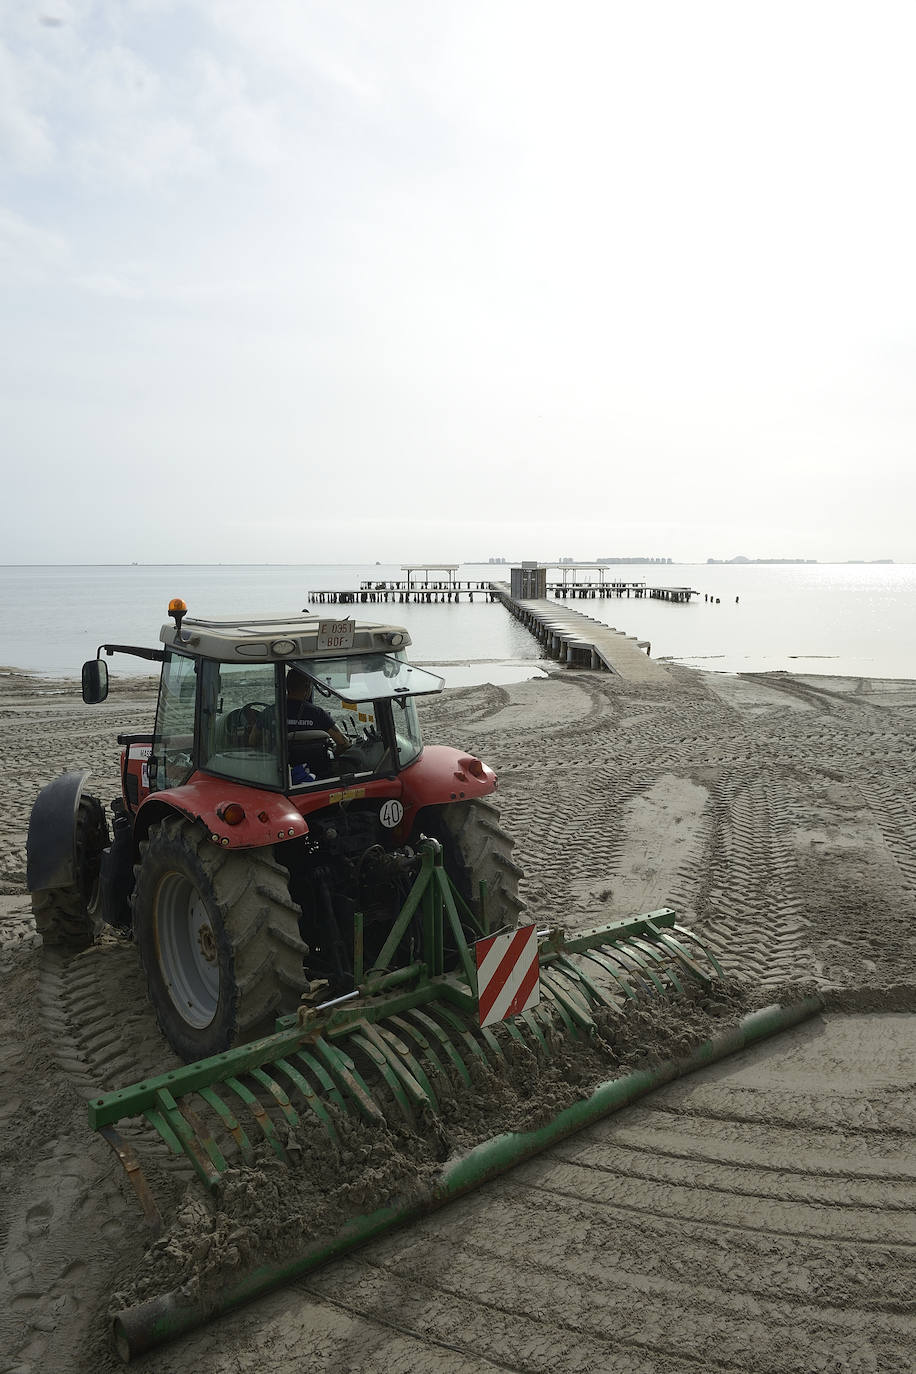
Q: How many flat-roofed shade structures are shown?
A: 2